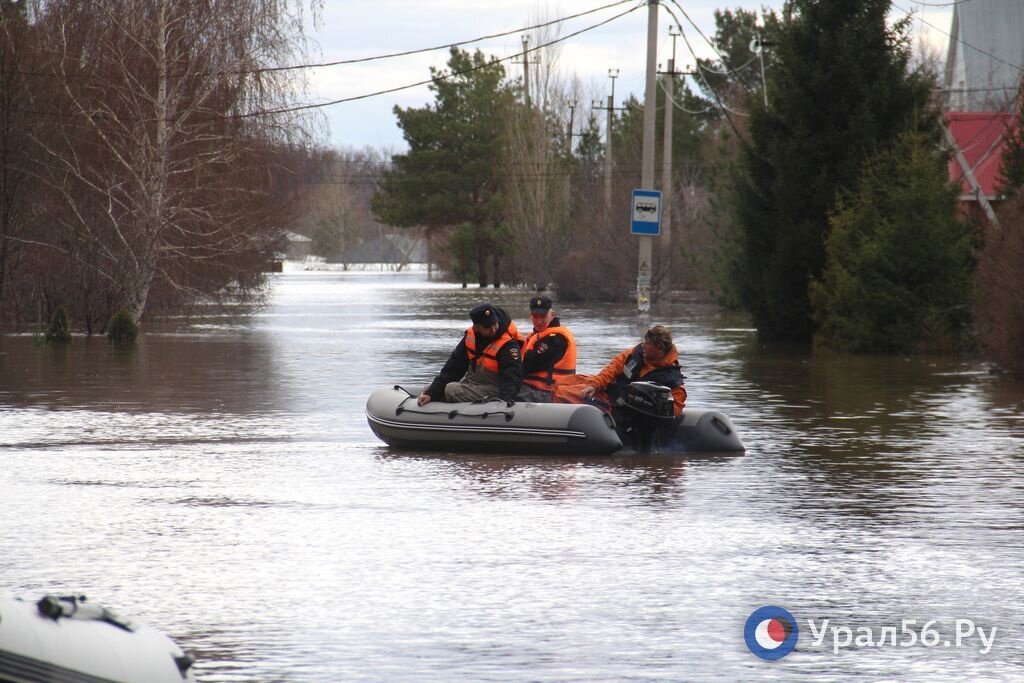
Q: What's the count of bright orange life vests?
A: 2